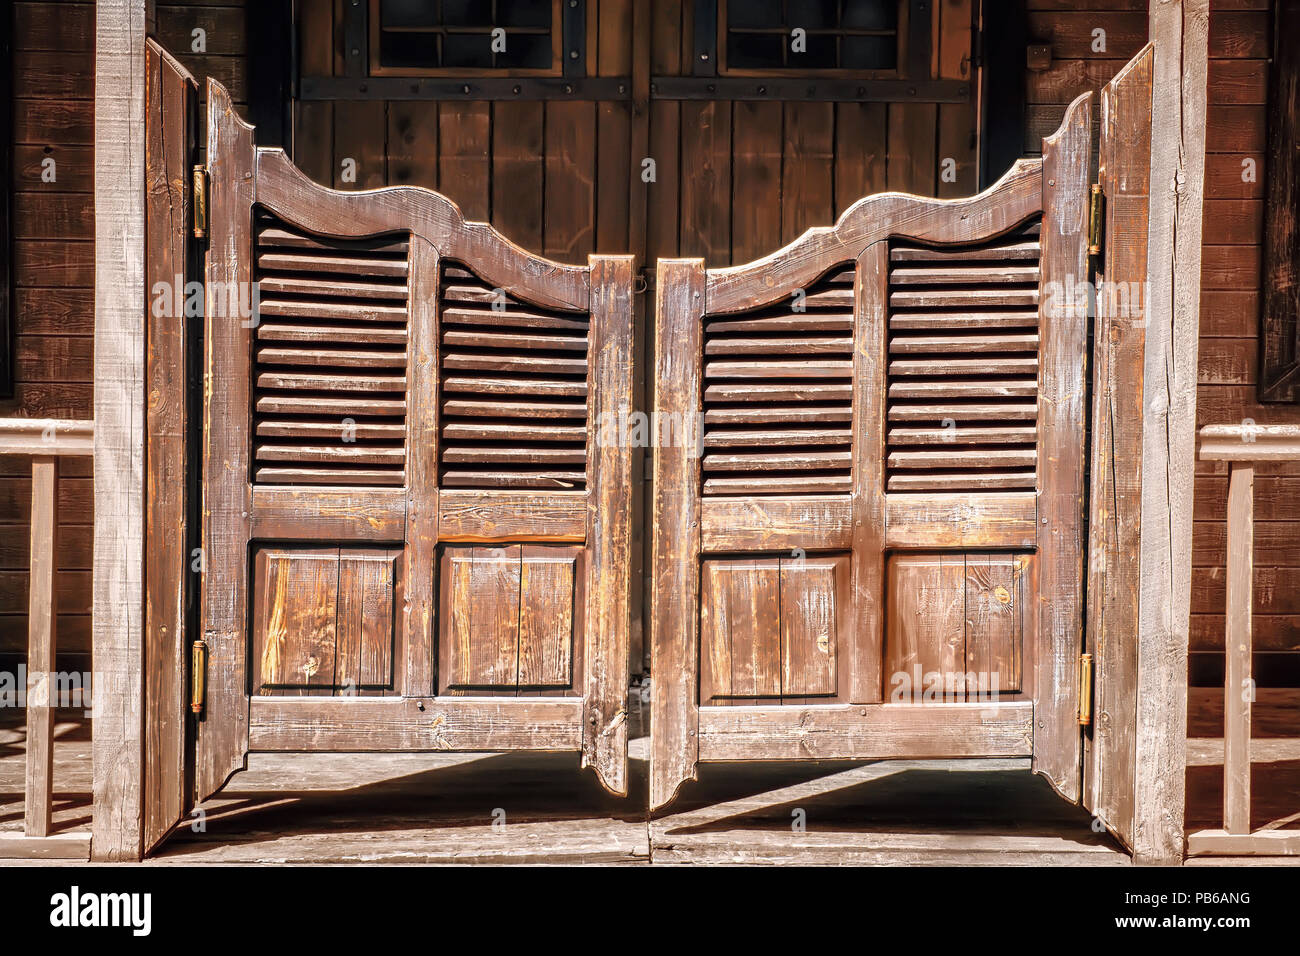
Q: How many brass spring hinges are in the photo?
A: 4